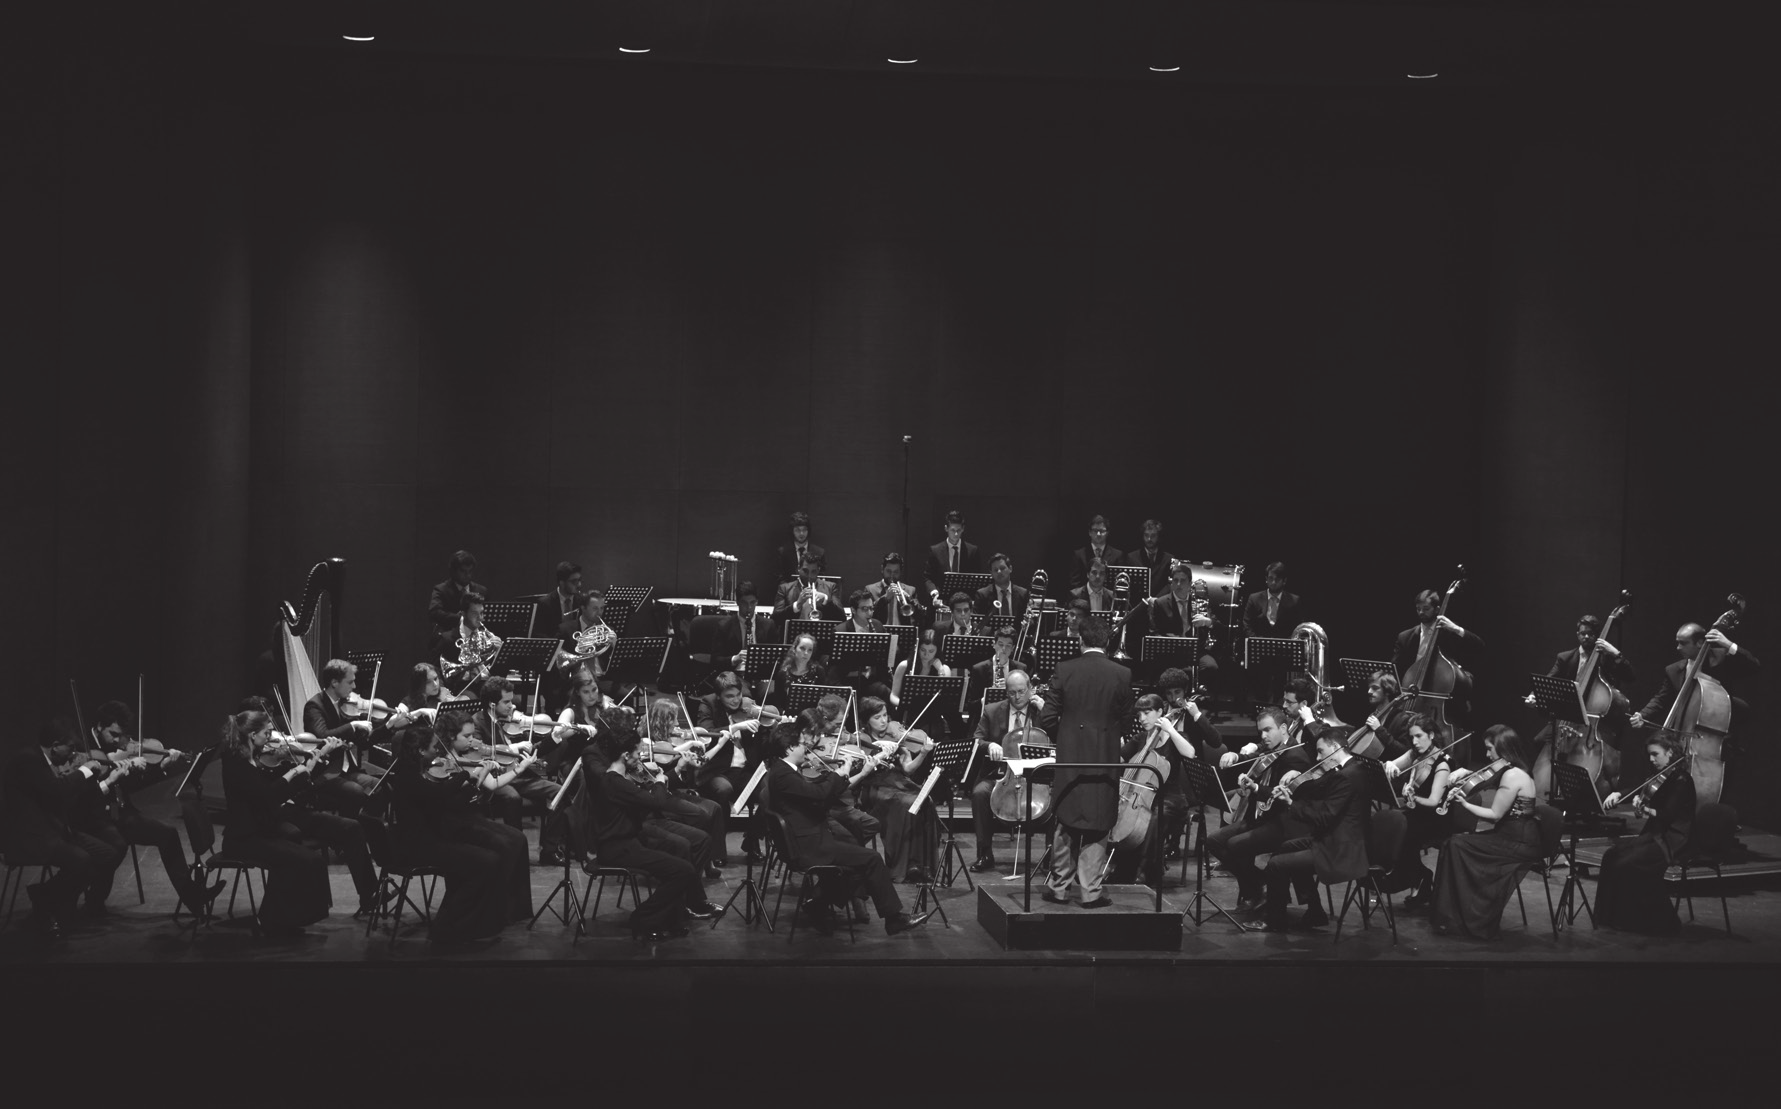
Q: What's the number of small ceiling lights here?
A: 5